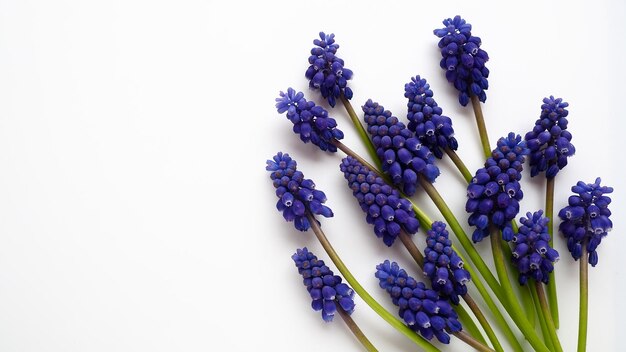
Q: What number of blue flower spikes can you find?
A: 14